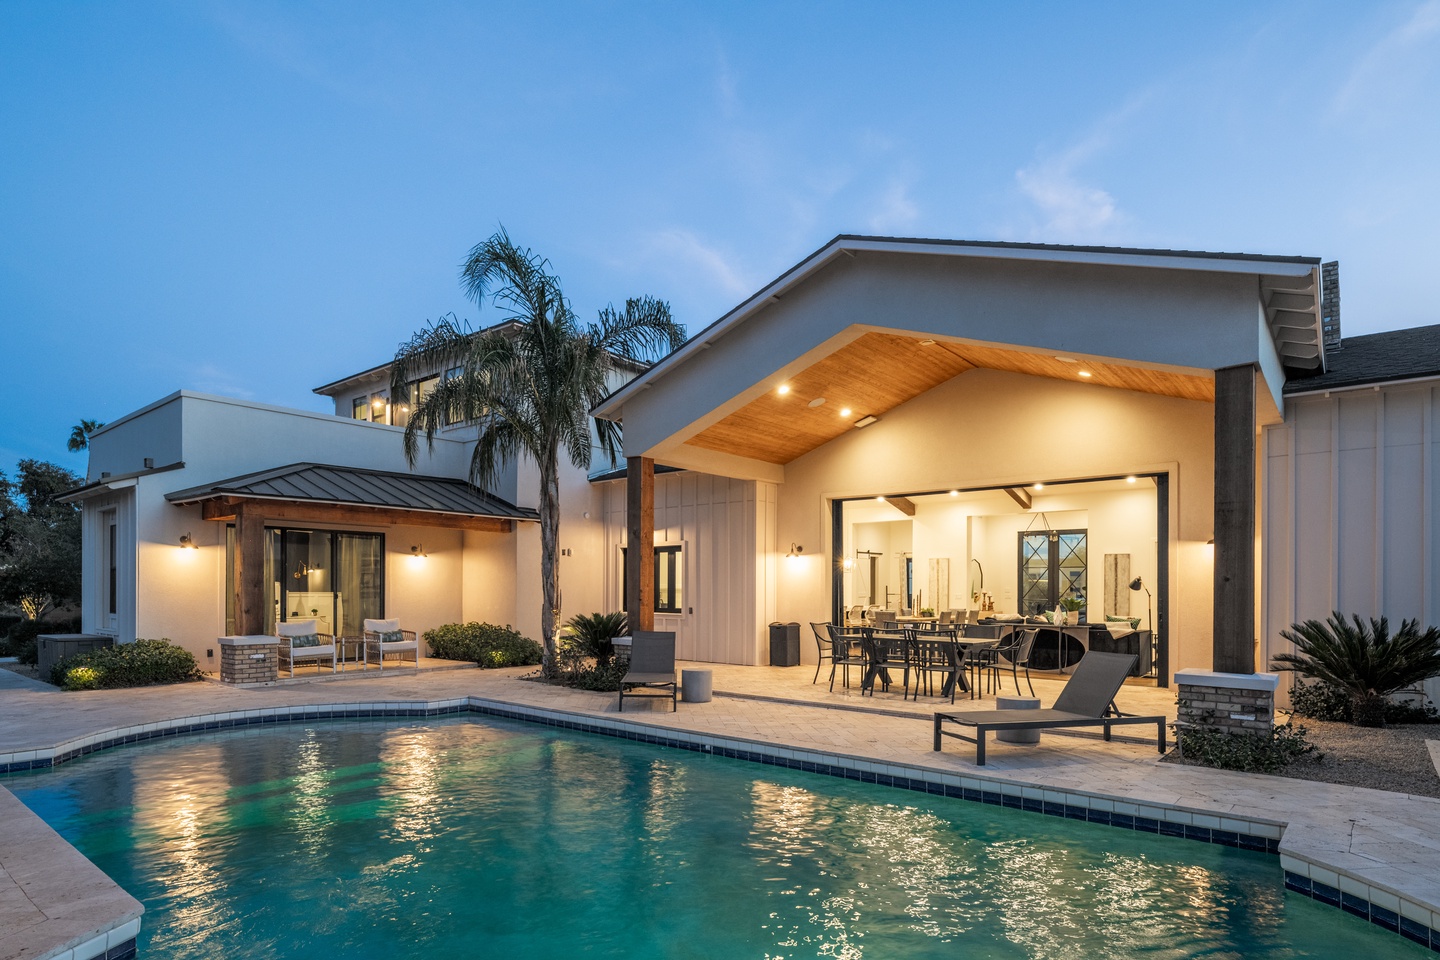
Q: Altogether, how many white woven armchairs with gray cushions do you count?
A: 2